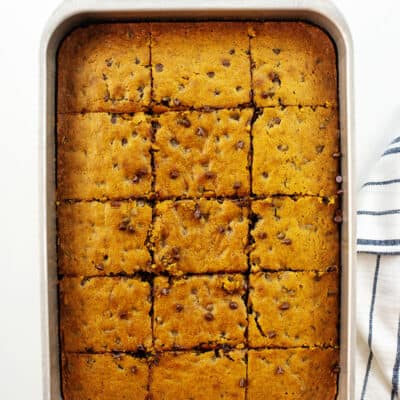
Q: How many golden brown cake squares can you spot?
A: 15